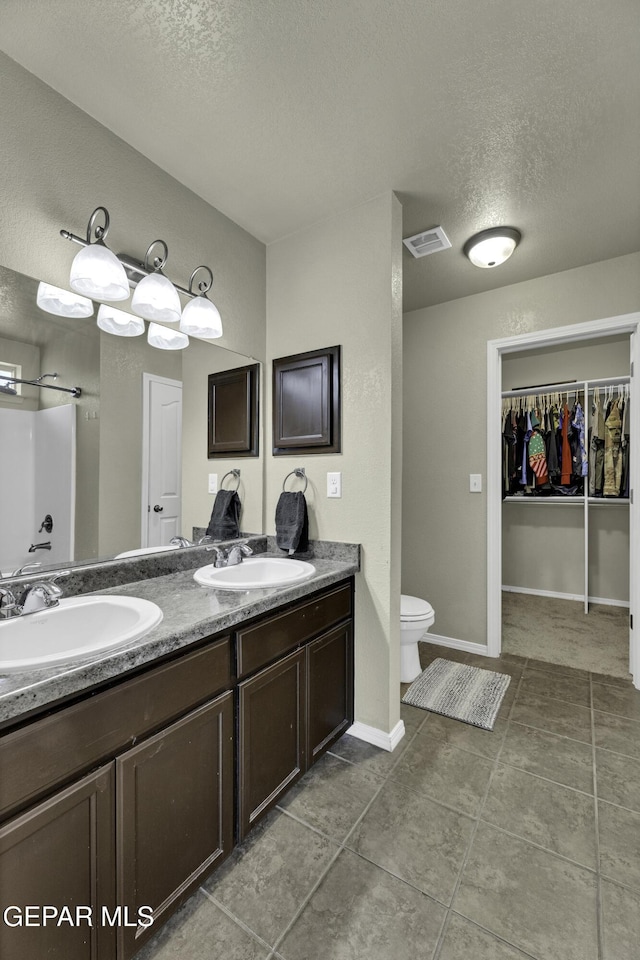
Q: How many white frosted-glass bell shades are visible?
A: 3